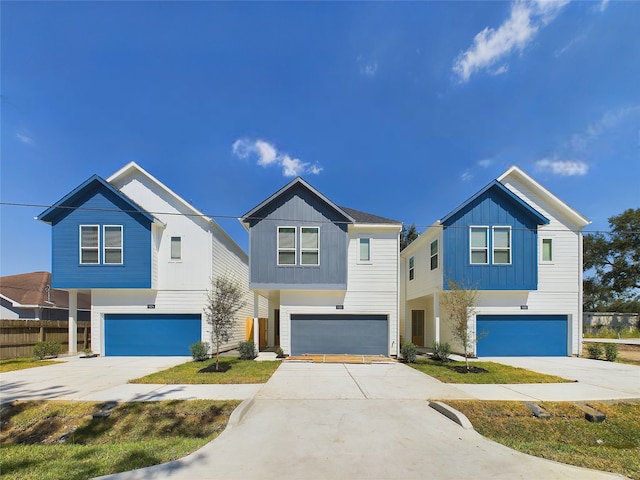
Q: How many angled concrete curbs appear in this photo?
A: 2